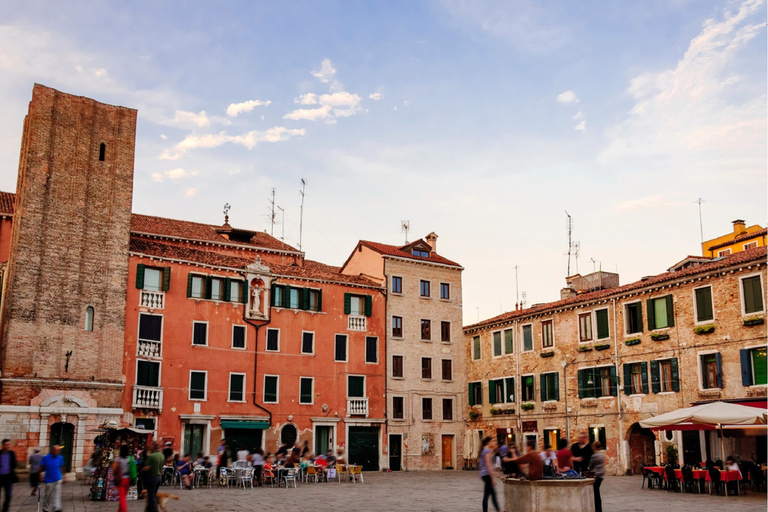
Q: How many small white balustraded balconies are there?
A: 5